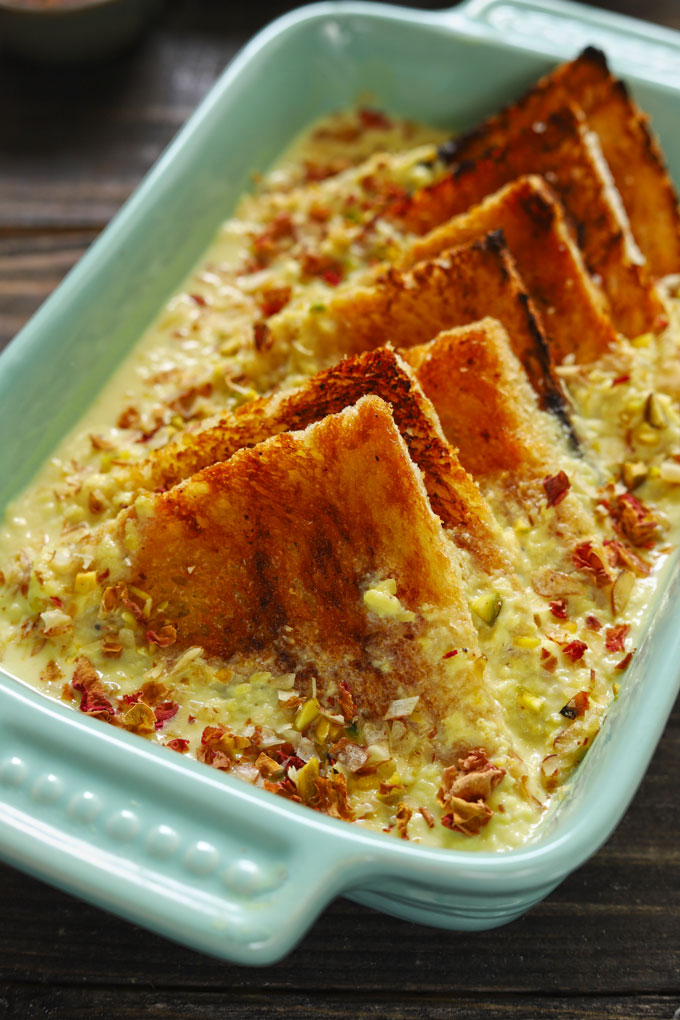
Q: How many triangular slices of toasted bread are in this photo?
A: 7